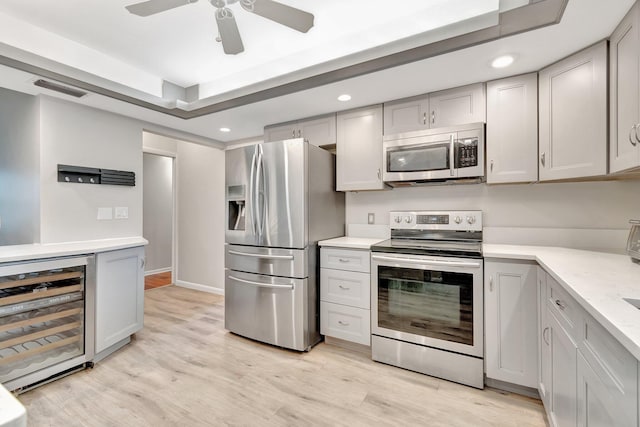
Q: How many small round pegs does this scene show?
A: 3